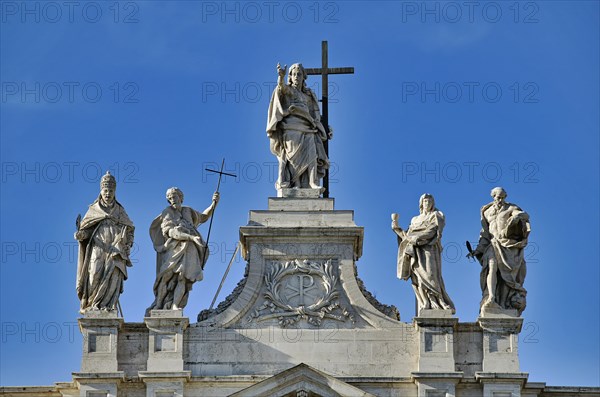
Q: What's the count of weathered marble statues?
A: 5